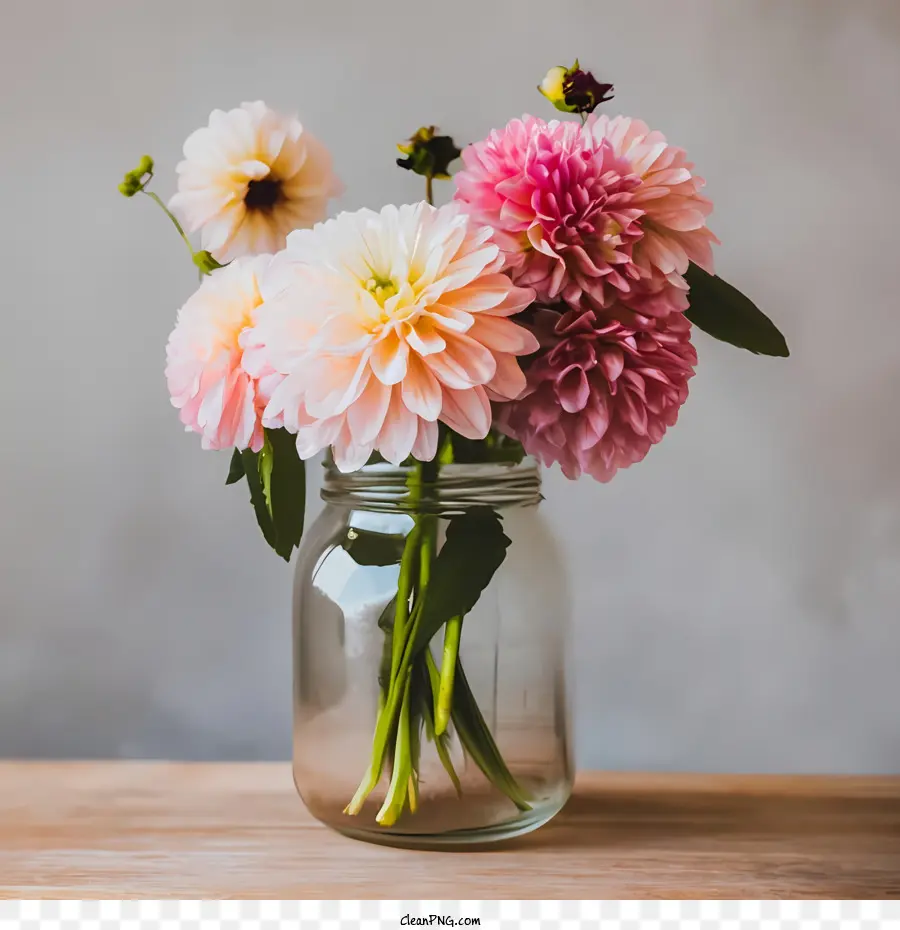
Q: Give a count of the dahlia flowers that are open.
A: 6